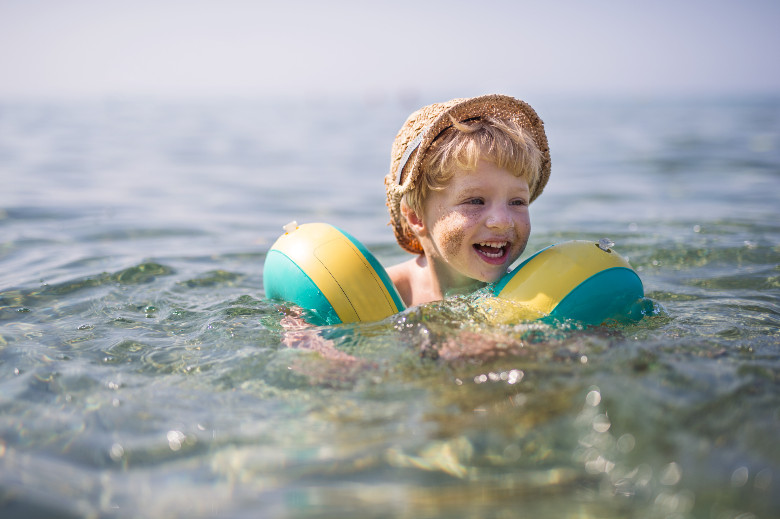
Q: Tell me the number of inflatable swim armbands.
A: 2